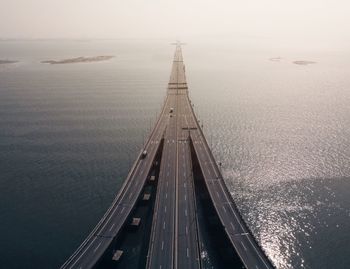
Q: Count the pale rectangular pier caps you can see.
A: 4